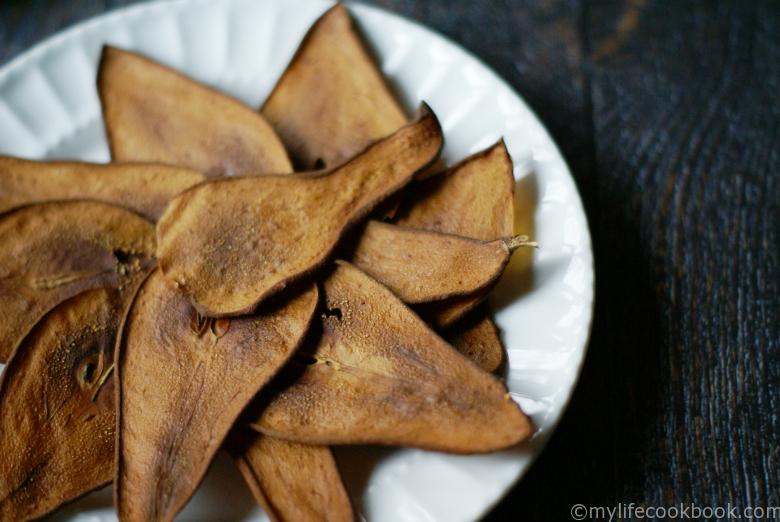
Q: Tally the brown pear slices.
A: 12